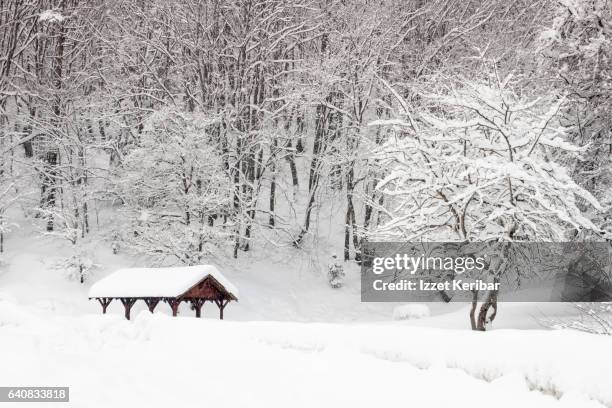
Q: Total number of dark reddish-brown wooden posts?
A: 6